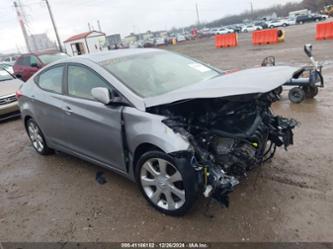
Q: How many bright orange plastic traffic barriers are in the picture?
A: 3